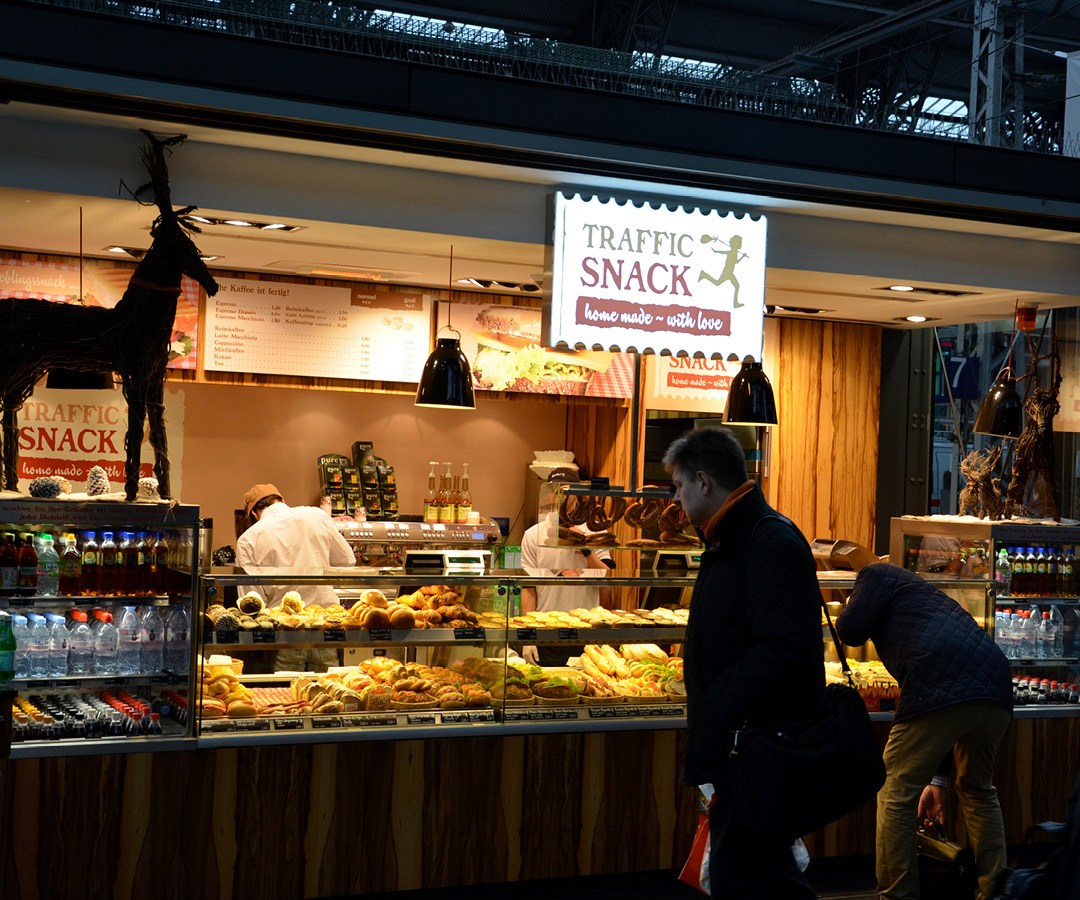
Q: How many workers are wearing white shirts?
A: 2